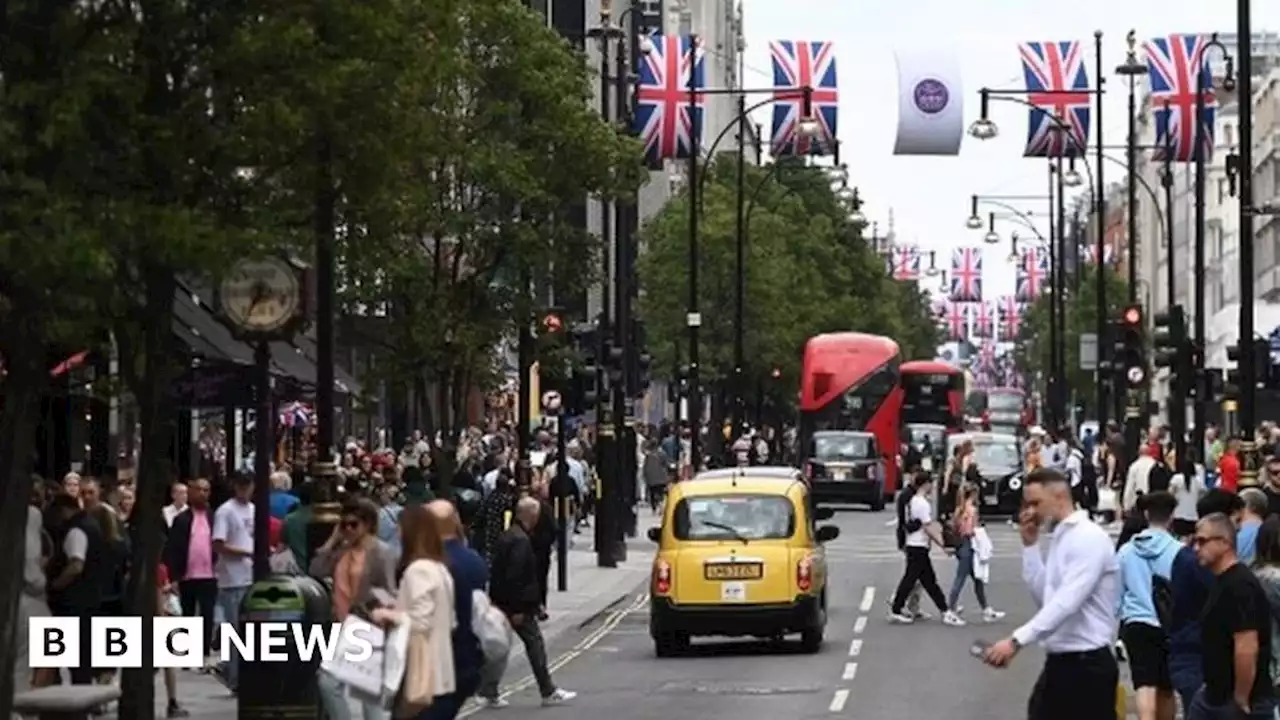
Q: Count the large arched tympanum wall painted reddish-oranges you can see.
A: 0